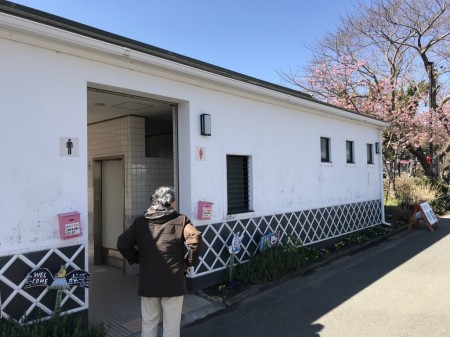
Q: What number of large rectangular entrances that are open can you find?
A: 1